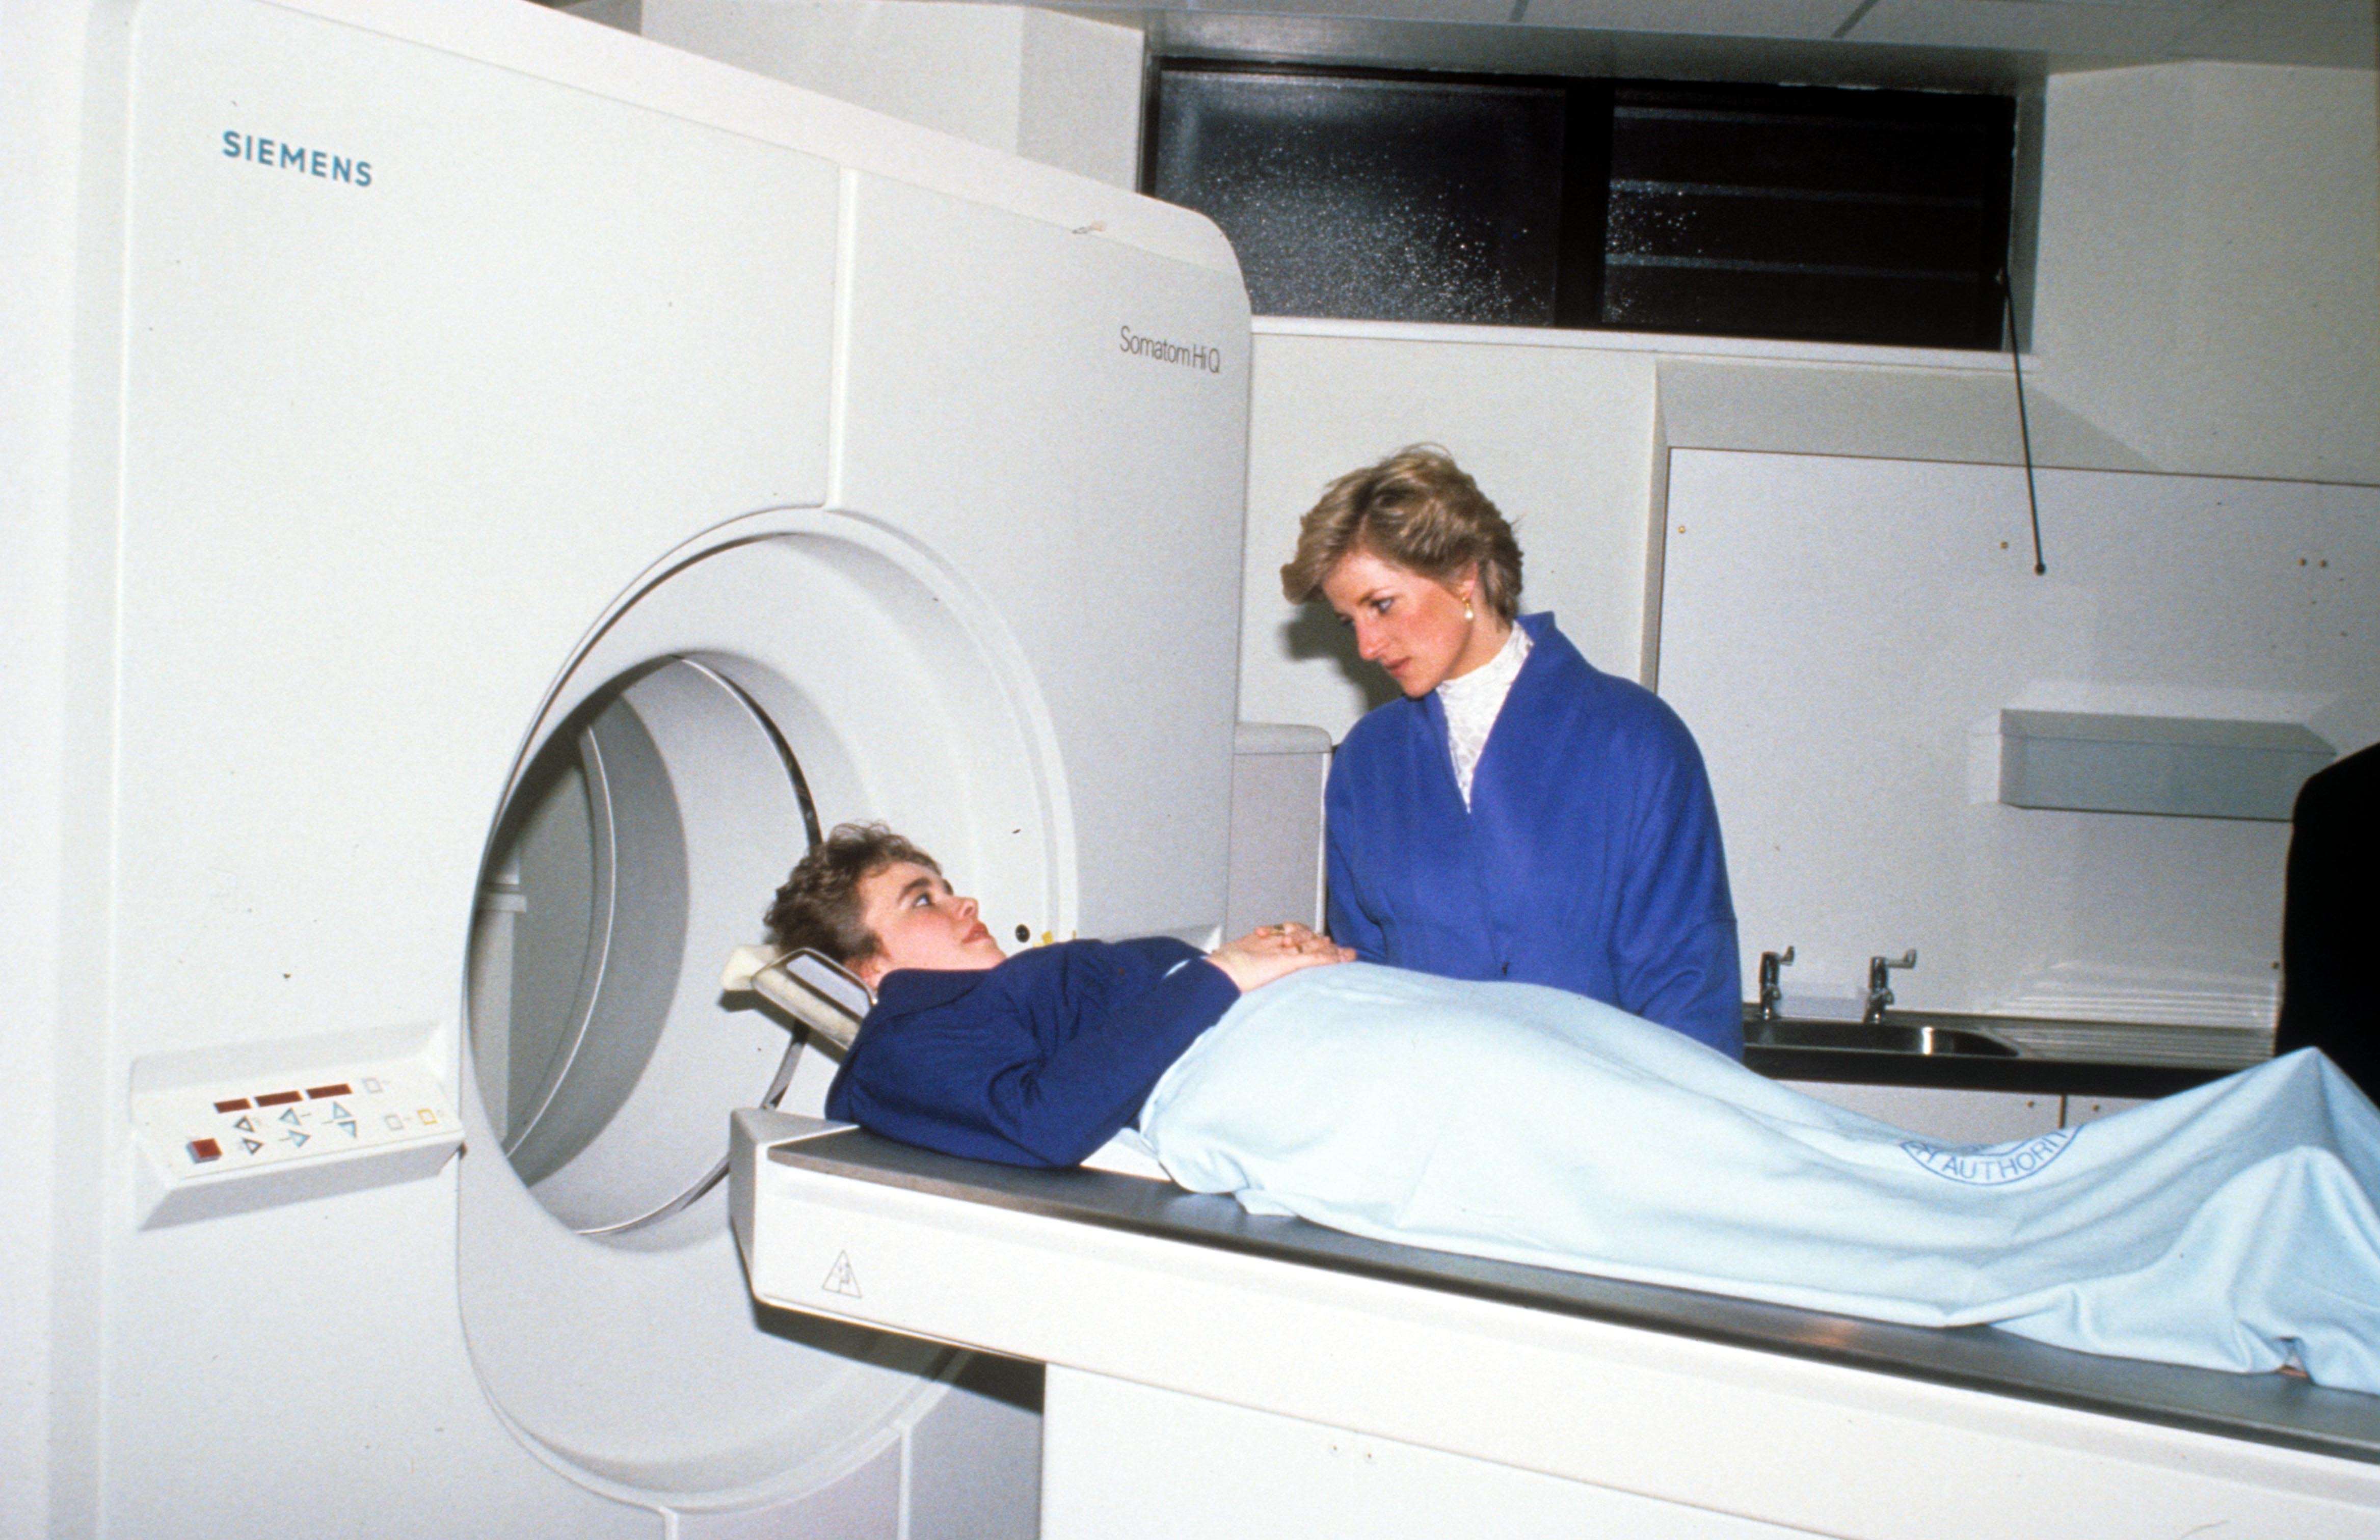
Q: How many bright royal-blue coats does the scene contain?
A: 1